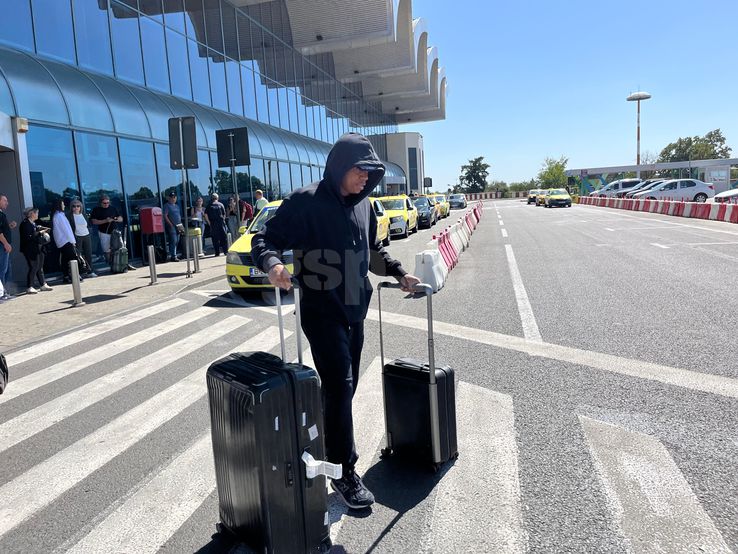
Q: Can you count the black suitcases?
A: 2